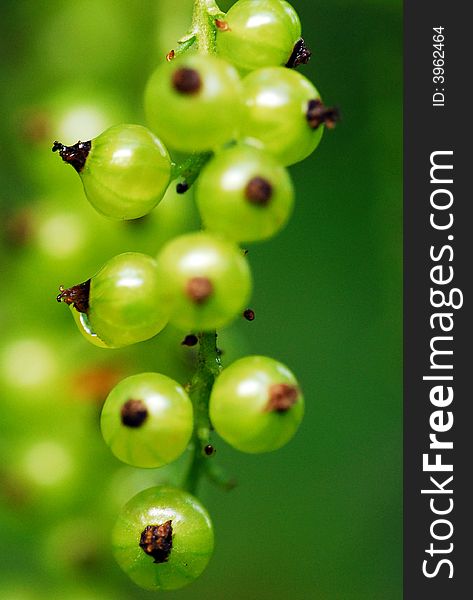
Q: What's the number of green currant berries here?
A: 10